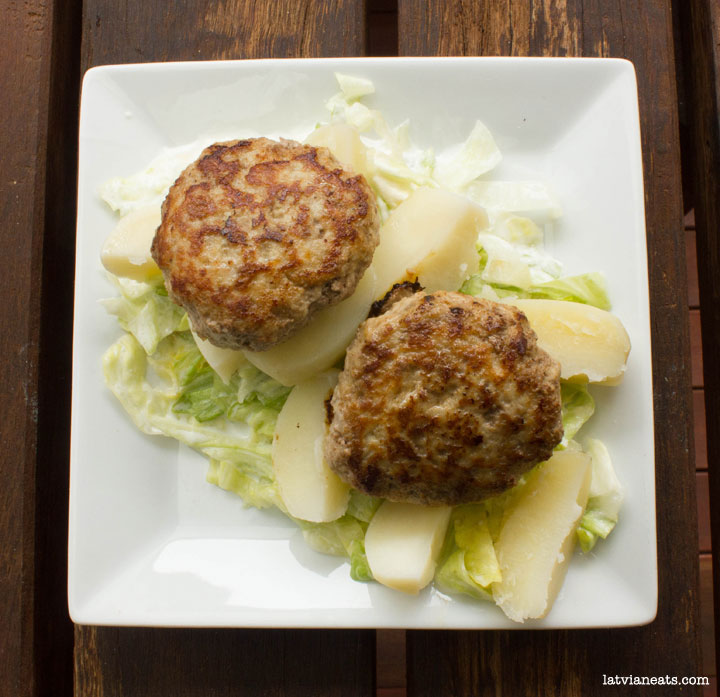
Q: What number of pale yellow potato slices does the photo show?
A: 9